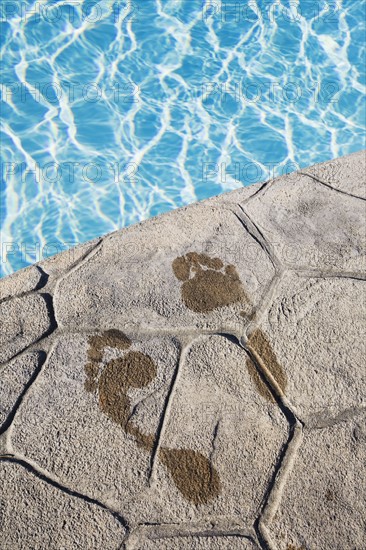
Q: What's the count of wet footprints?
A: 2